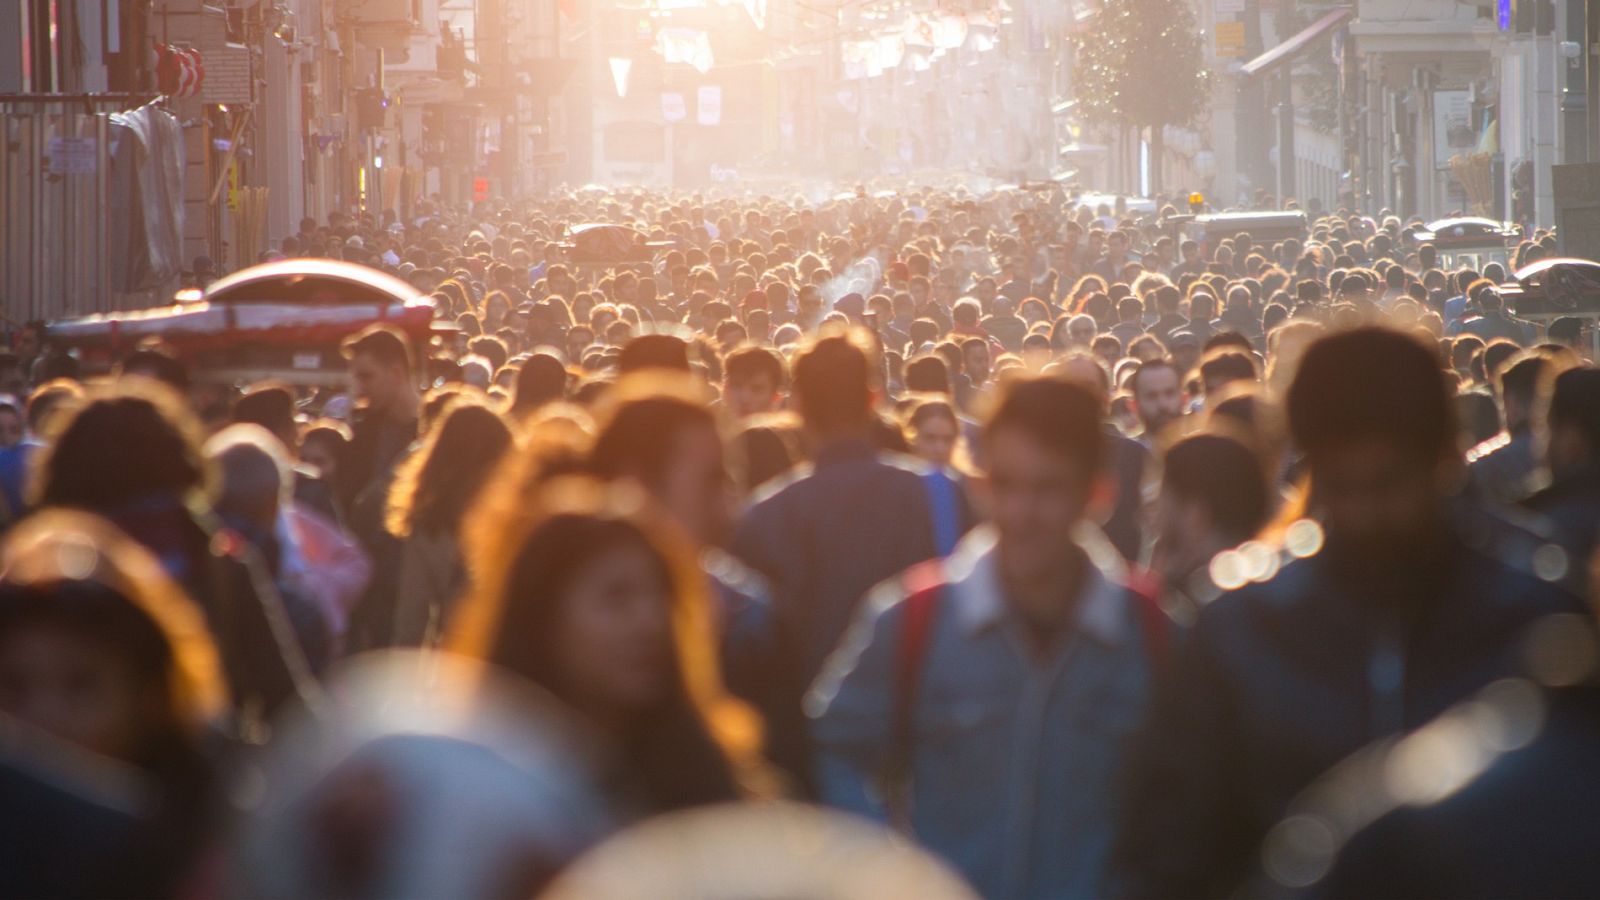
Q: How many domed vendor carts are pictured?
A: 4